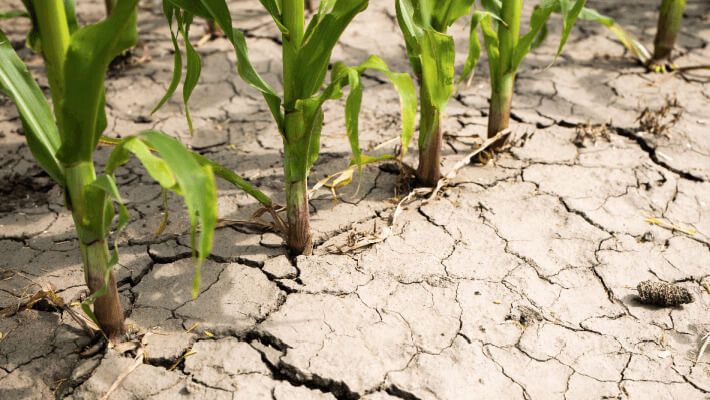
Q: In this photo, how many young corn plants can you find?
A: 5